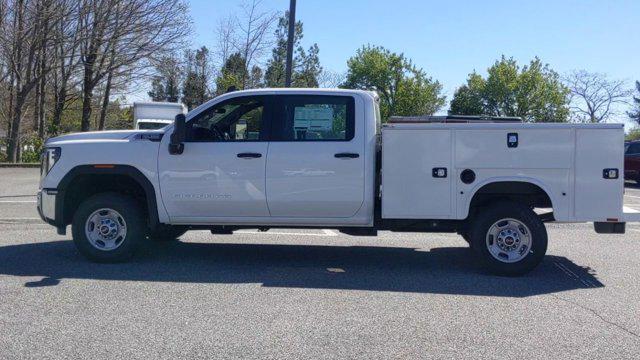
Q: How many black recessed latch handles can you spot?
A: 3